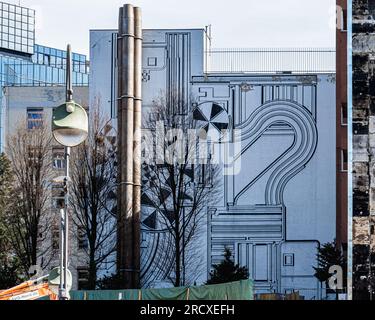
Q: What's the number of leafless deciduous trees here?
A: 3